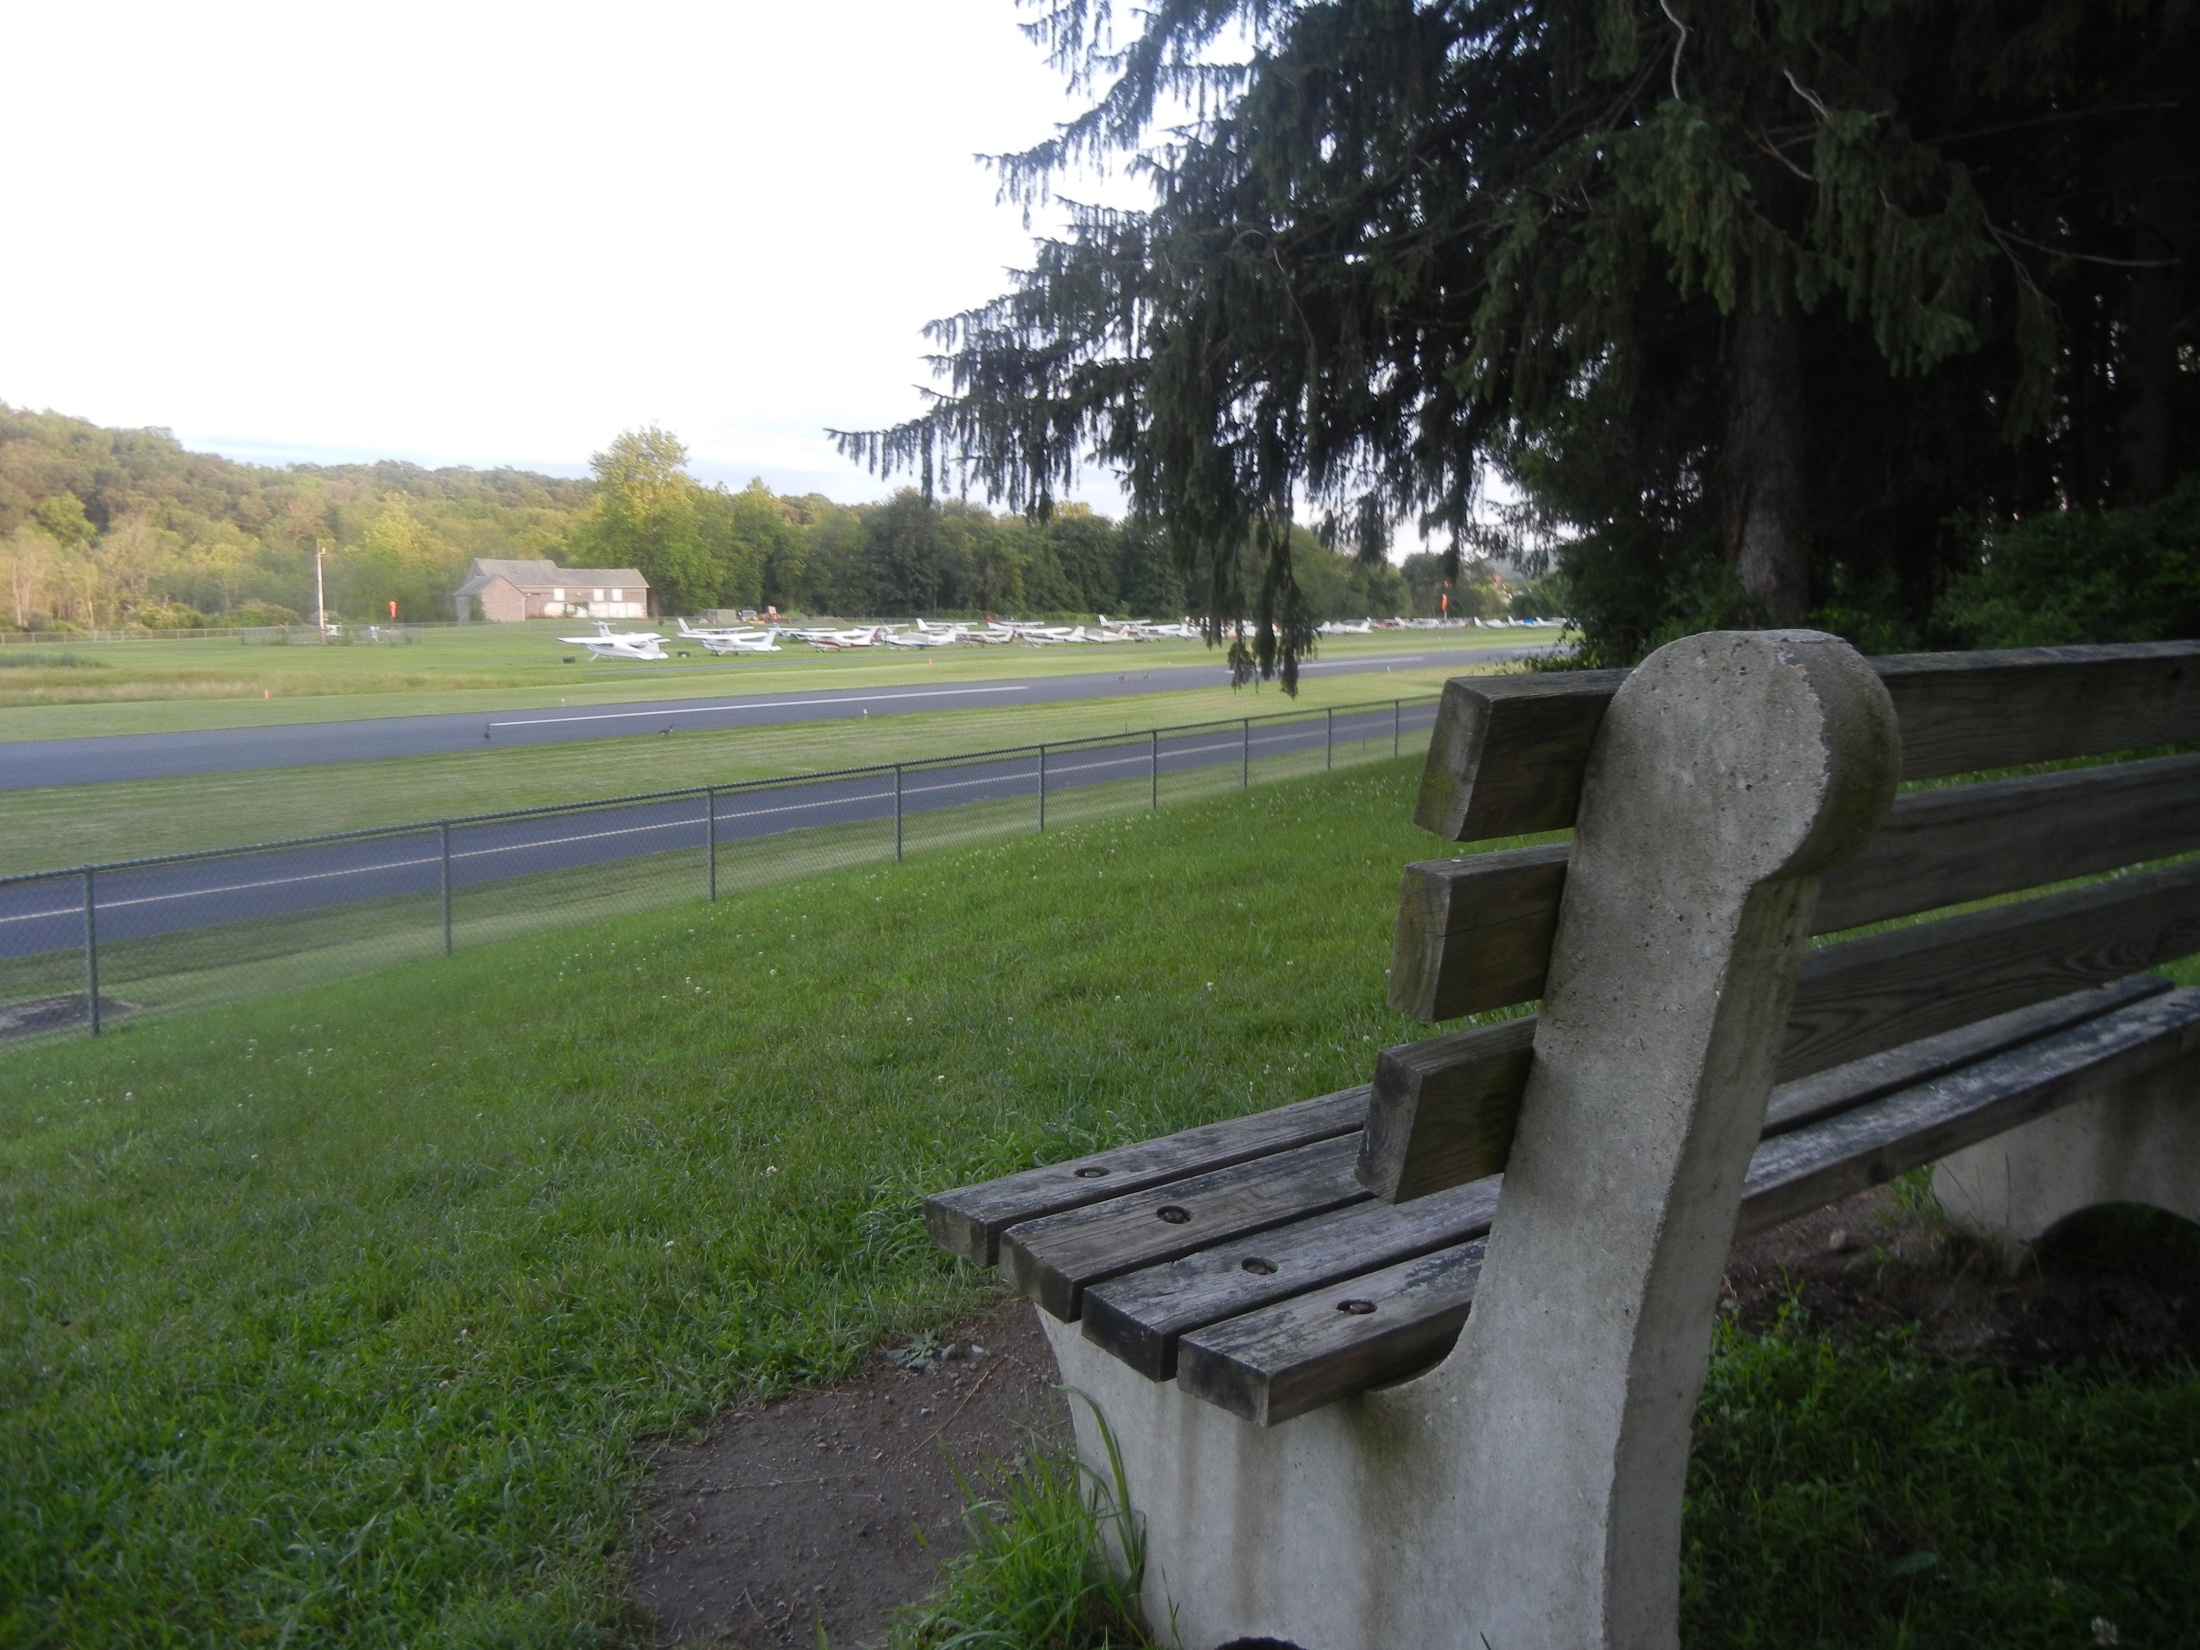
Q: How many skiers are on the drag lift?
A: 0